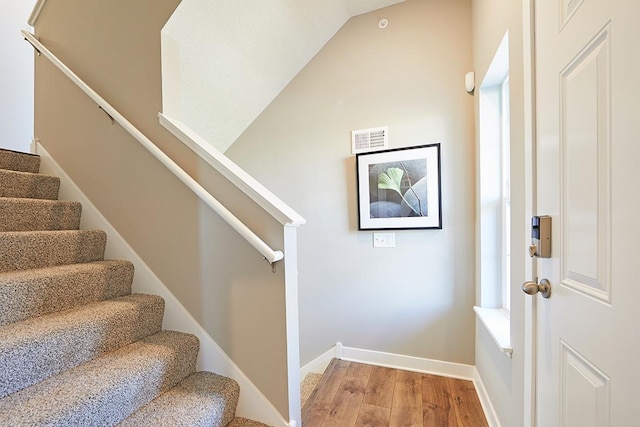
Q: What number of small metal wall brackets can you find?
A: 3